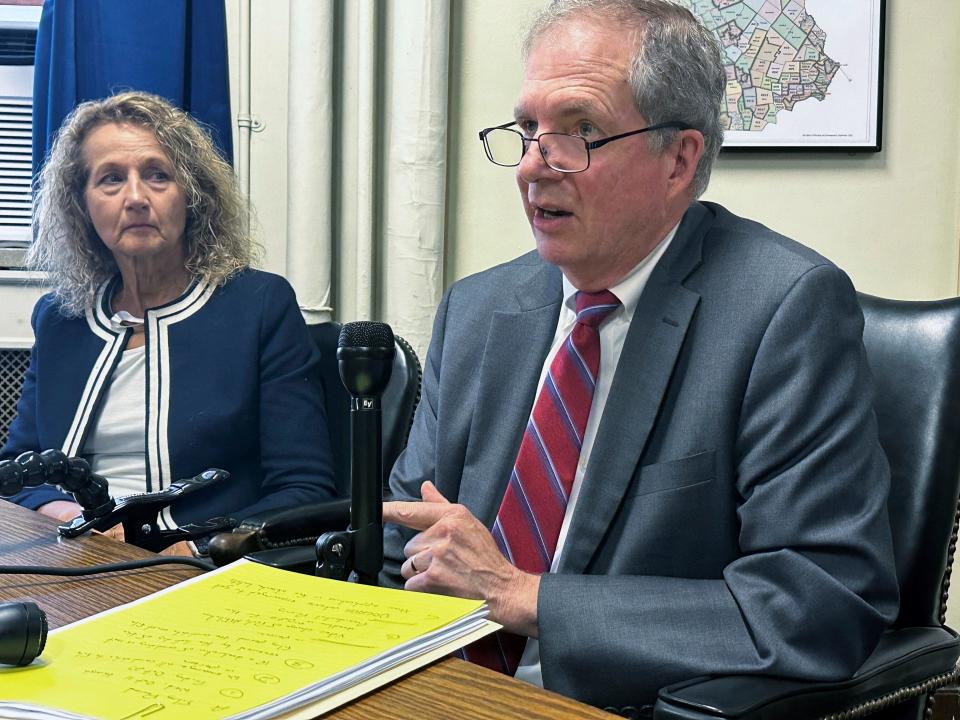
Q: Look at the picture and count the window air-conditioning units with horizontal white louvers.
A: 1